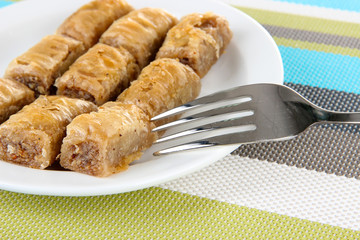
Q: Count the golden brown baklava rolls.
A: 9